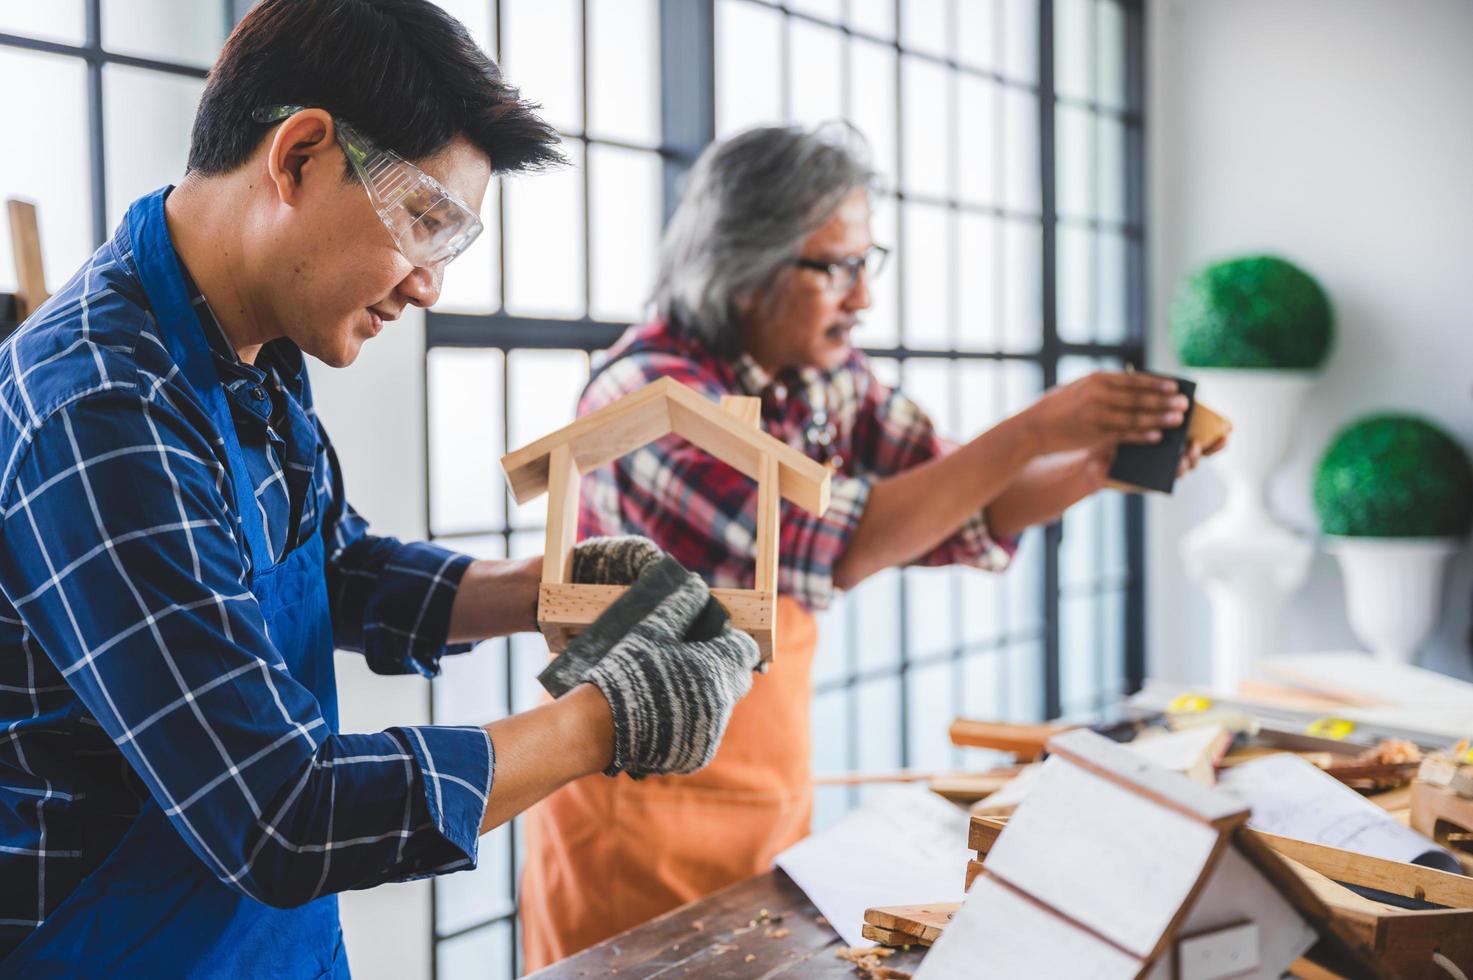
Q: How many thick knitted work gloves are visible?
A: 2